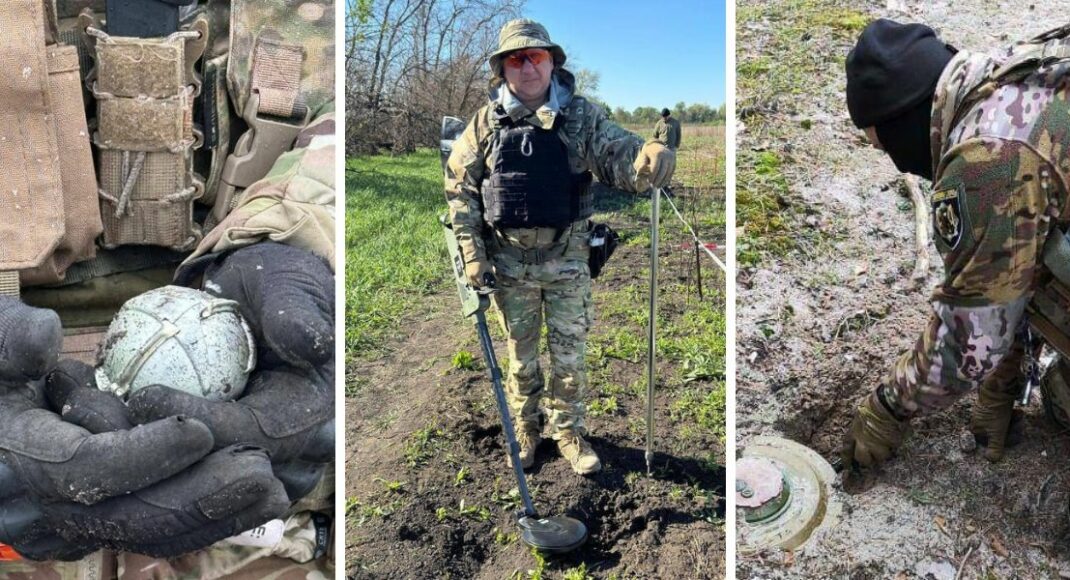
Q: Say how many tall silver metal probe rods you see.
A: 1